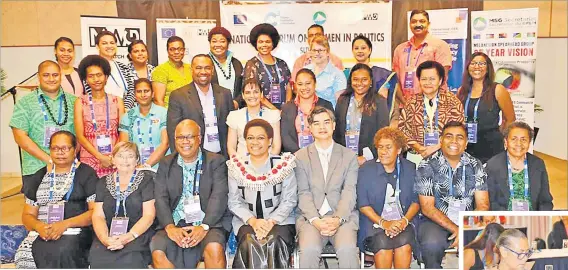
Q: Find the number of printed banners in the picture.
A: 5